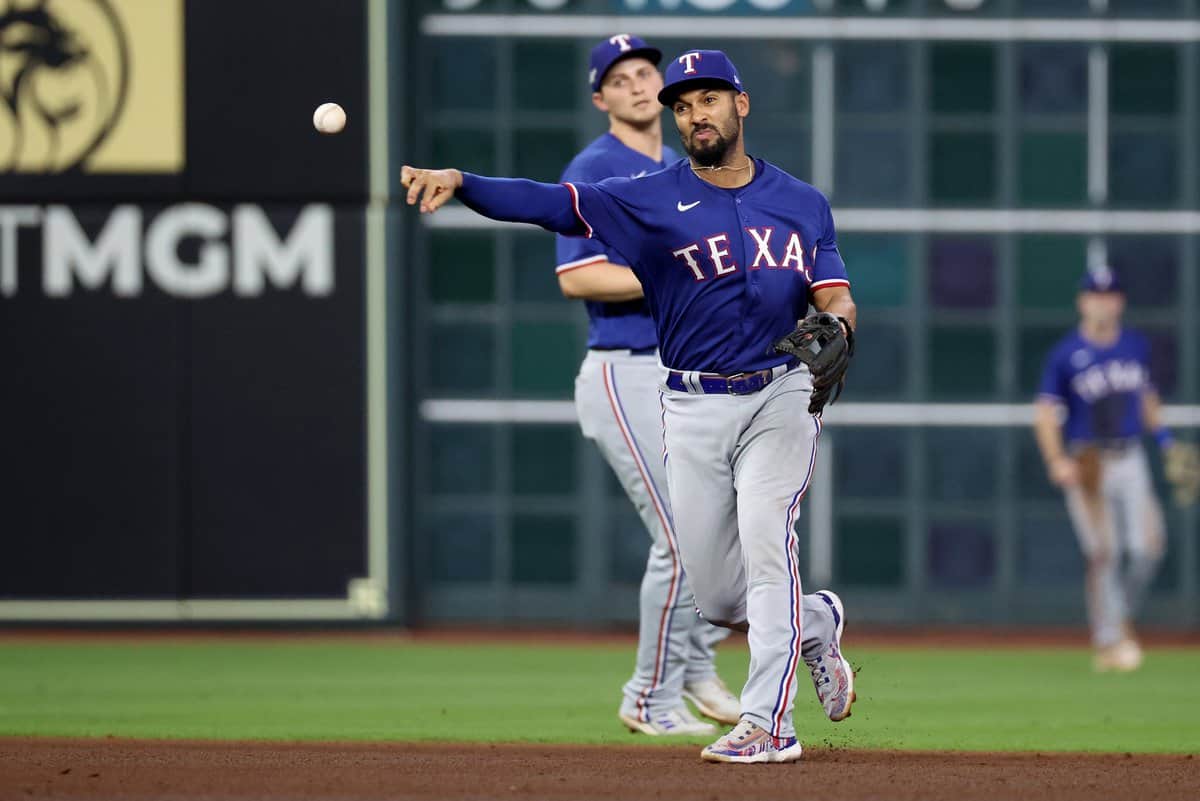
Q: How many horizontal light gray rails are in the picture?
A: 3